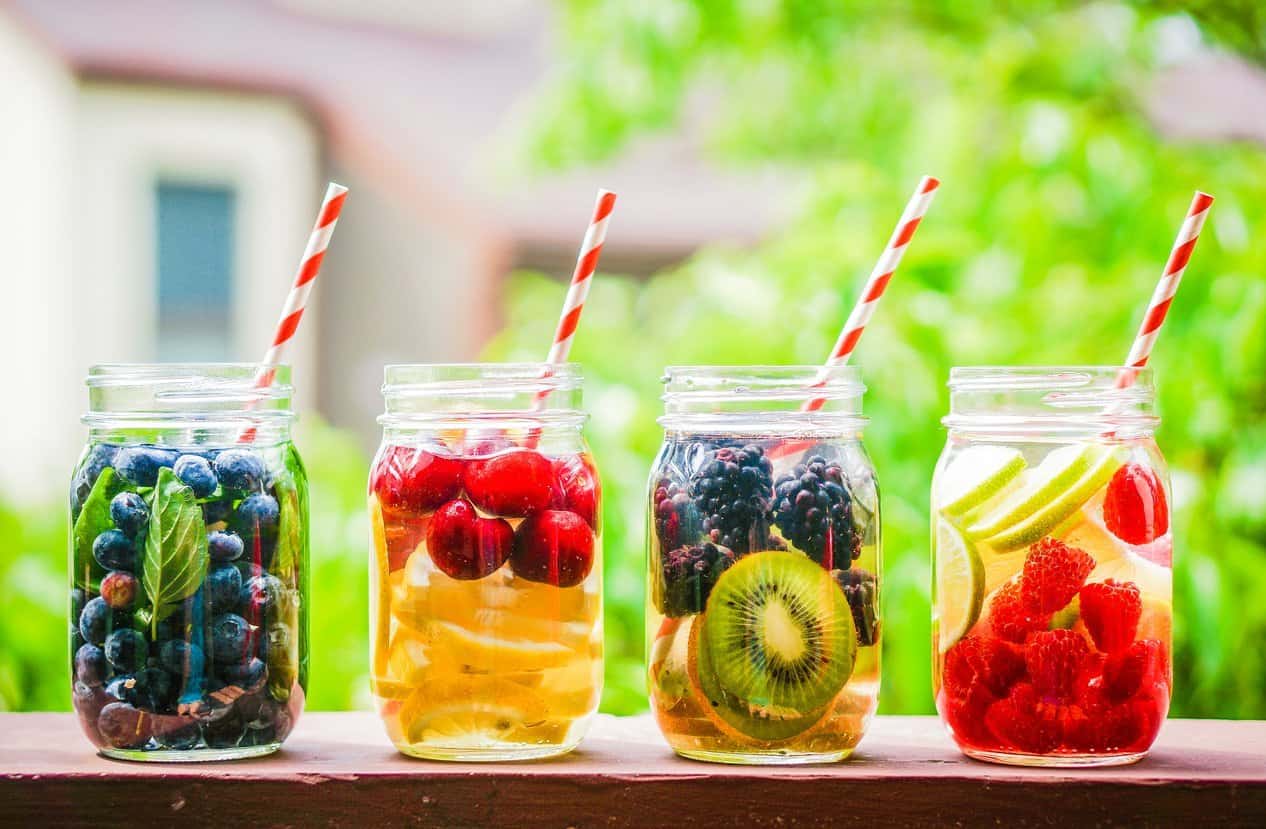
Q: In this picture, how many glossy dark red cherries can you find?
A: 5